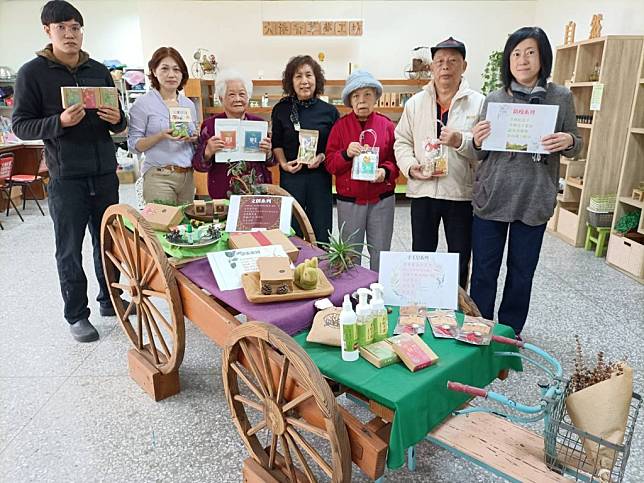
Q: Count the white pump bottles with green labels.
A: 3